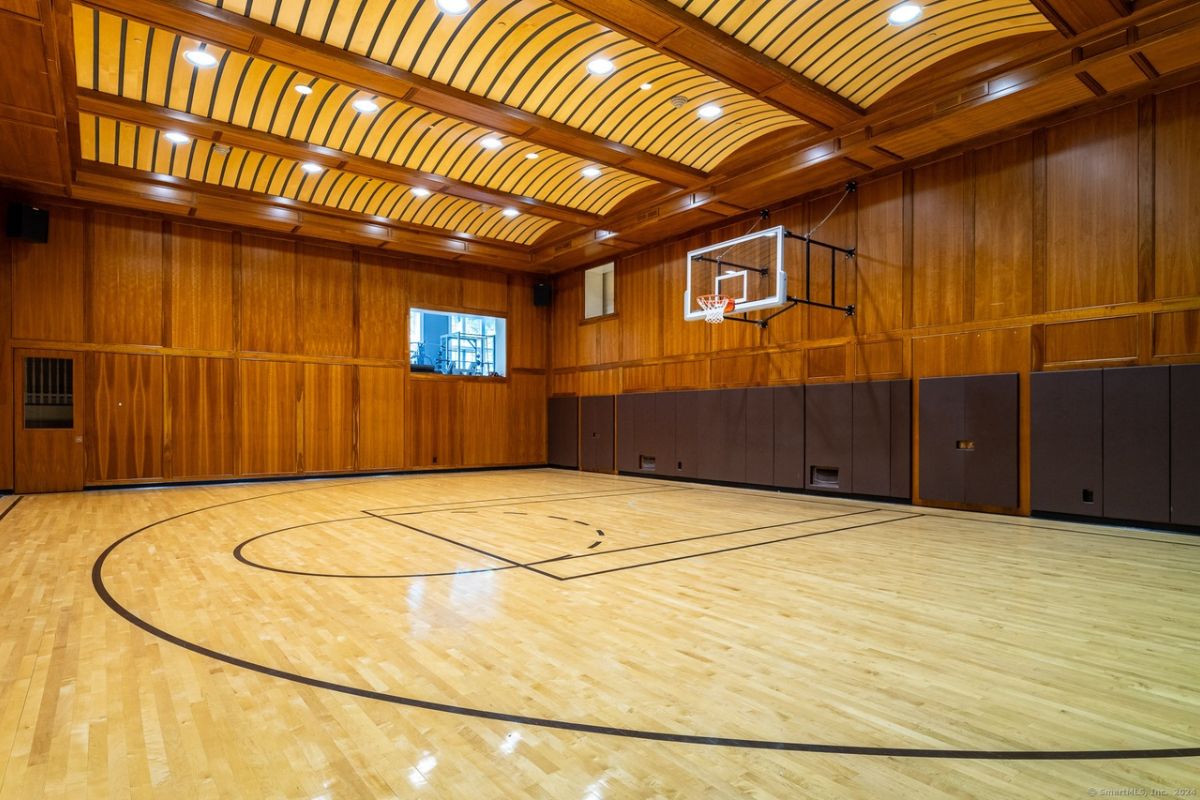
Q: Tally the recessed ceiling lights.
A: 15